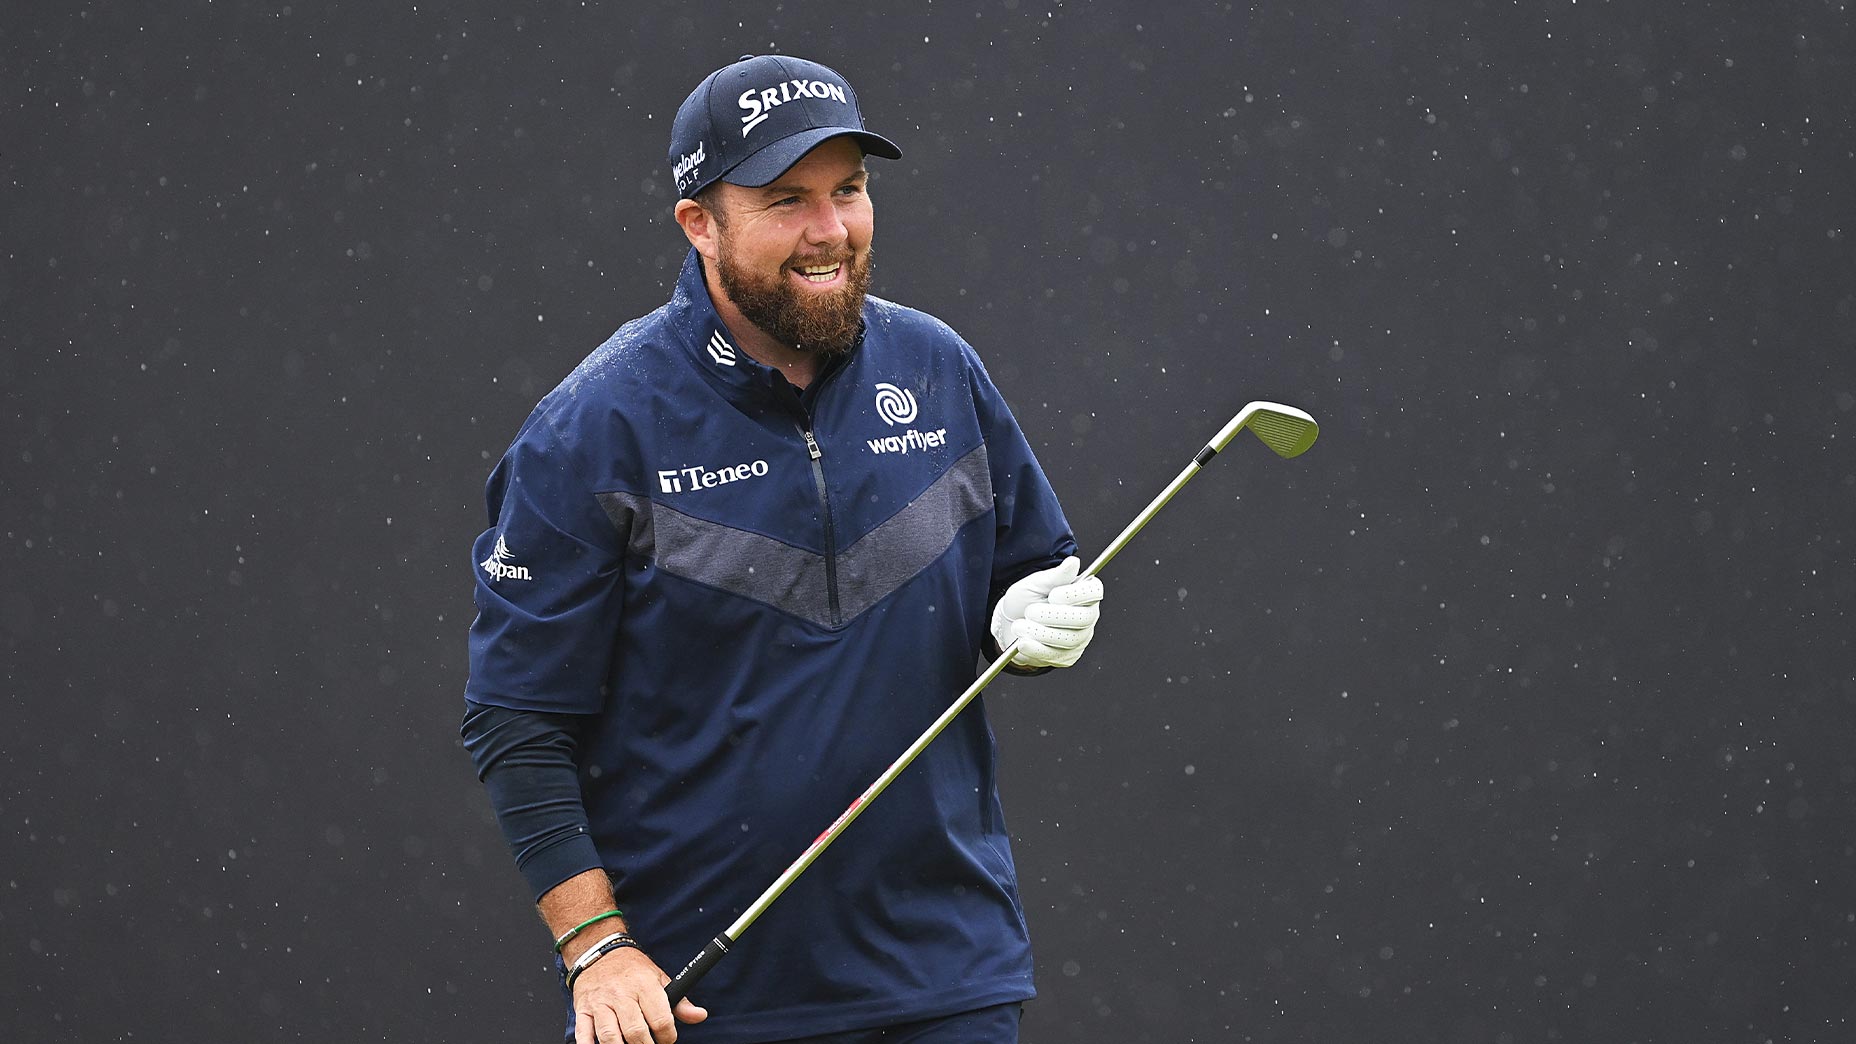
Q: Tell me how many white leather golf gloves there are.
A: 1